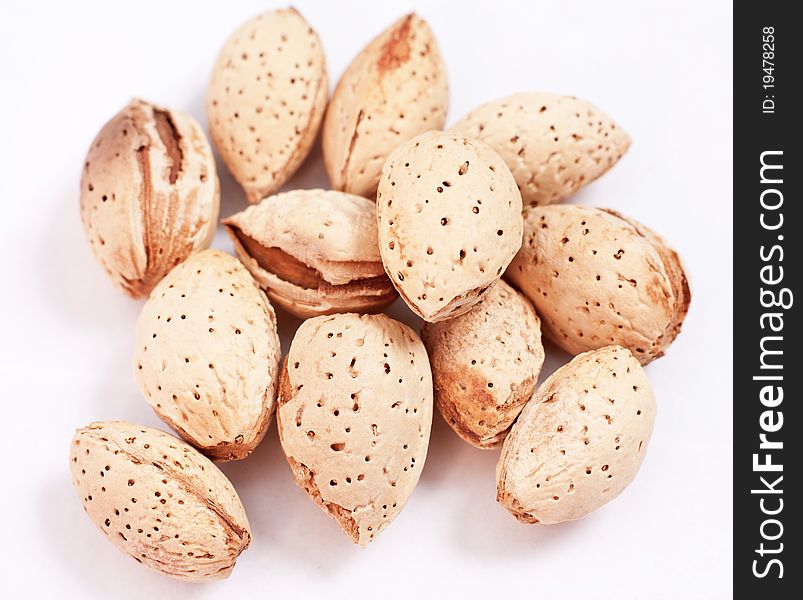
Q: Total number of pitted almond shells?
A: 12